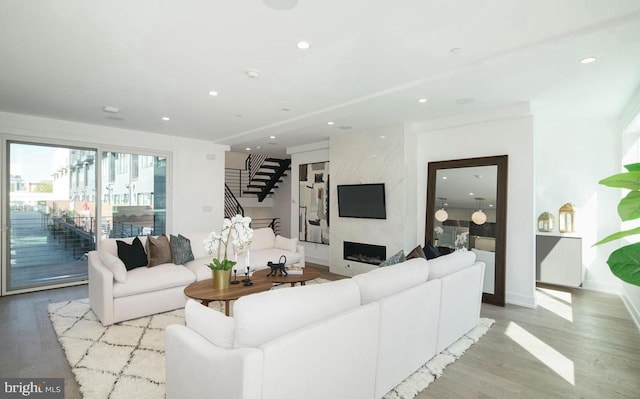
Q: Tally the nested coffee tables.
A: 2